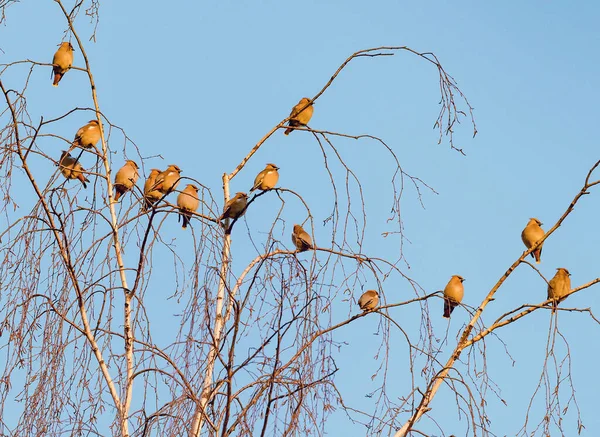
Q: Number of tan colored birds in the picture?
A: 15